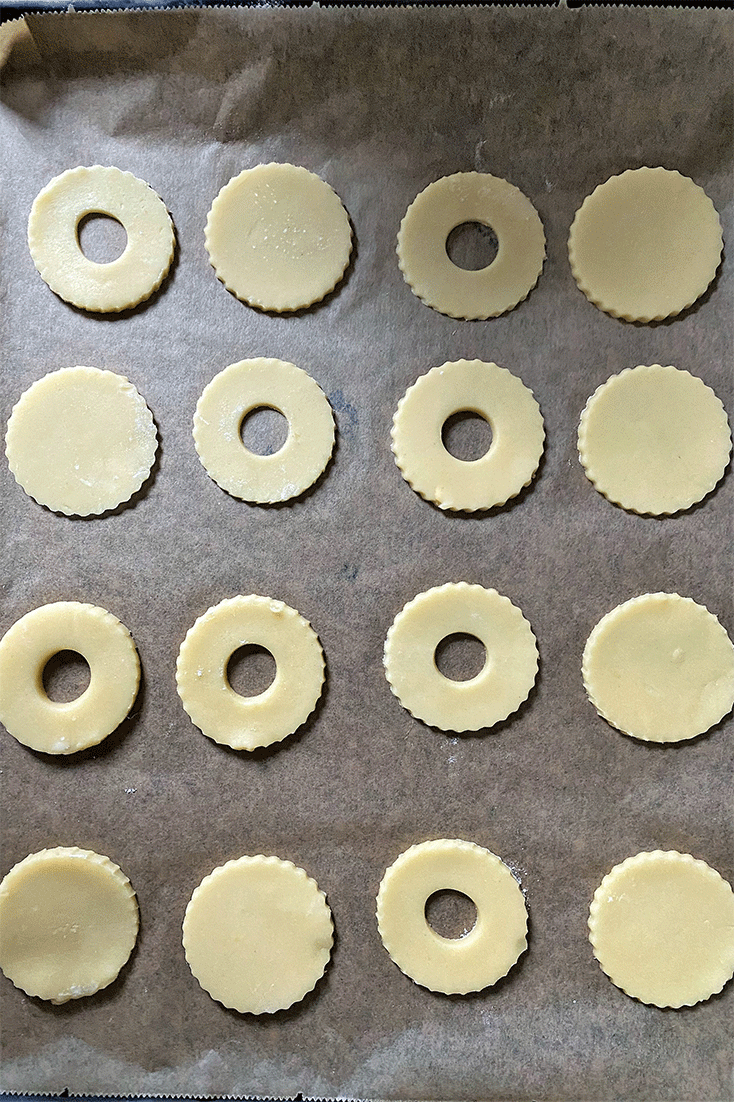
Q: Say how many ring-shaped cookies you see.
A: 8